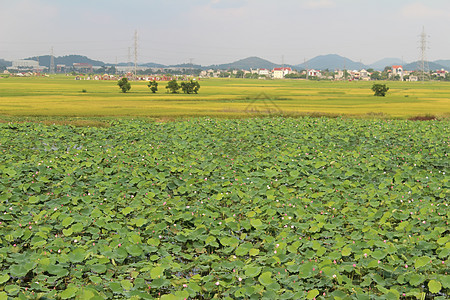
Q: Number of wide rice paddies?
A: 1